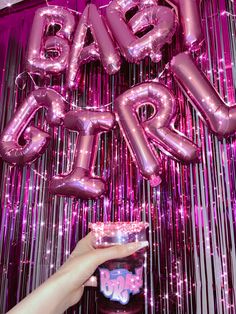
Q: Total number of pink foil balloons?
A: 8